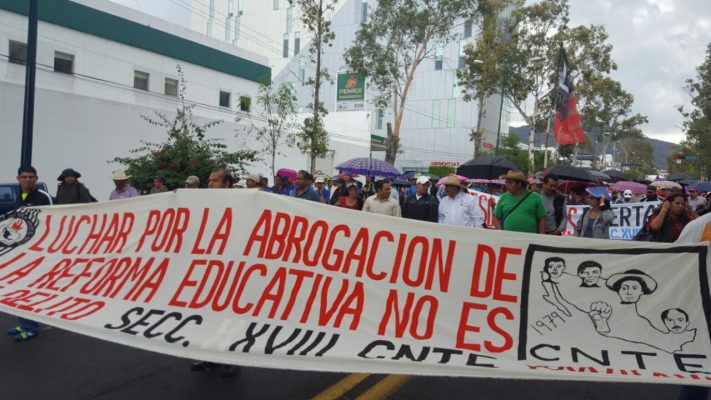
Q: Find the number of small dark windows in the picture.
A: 6